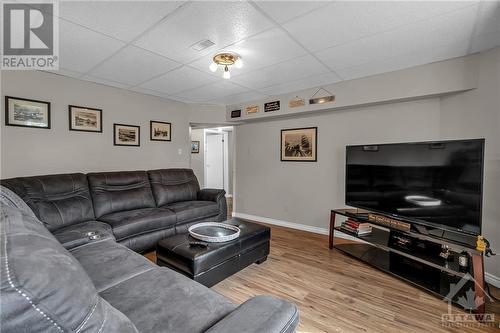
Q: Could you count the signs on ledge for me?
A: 5